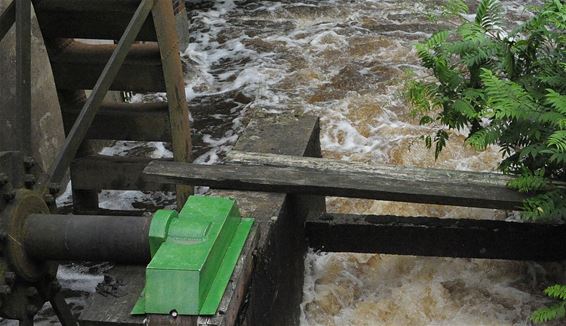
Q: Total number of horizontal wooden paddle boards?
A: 4